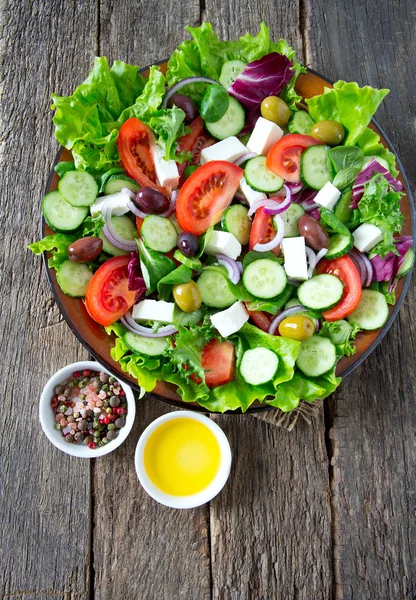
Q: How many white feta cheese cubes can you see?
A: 11